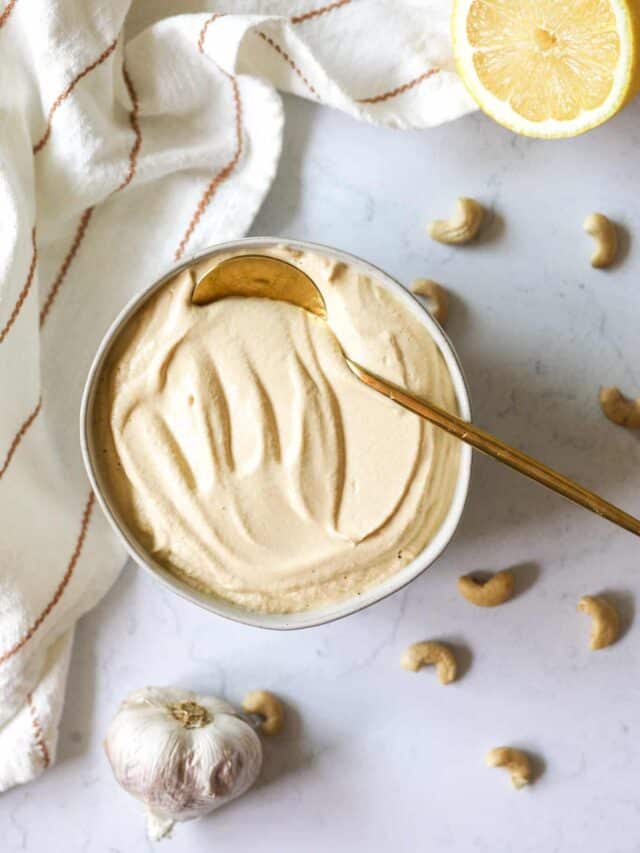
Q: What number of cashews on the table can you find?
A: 9